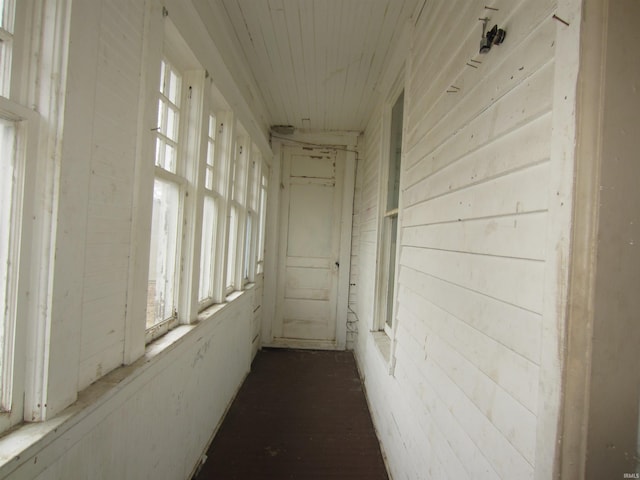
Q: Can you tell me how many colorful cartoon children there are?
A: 0